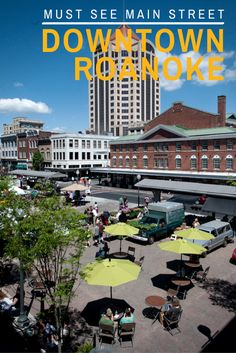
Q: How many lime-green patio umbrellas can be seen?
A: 4